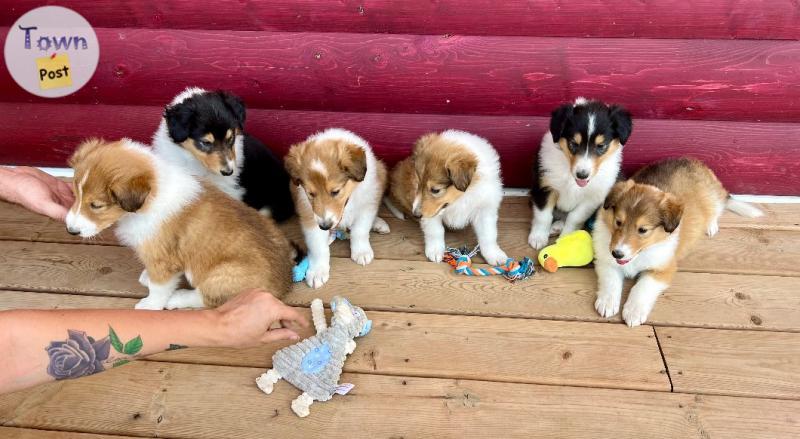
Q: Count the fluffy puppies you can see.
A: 6